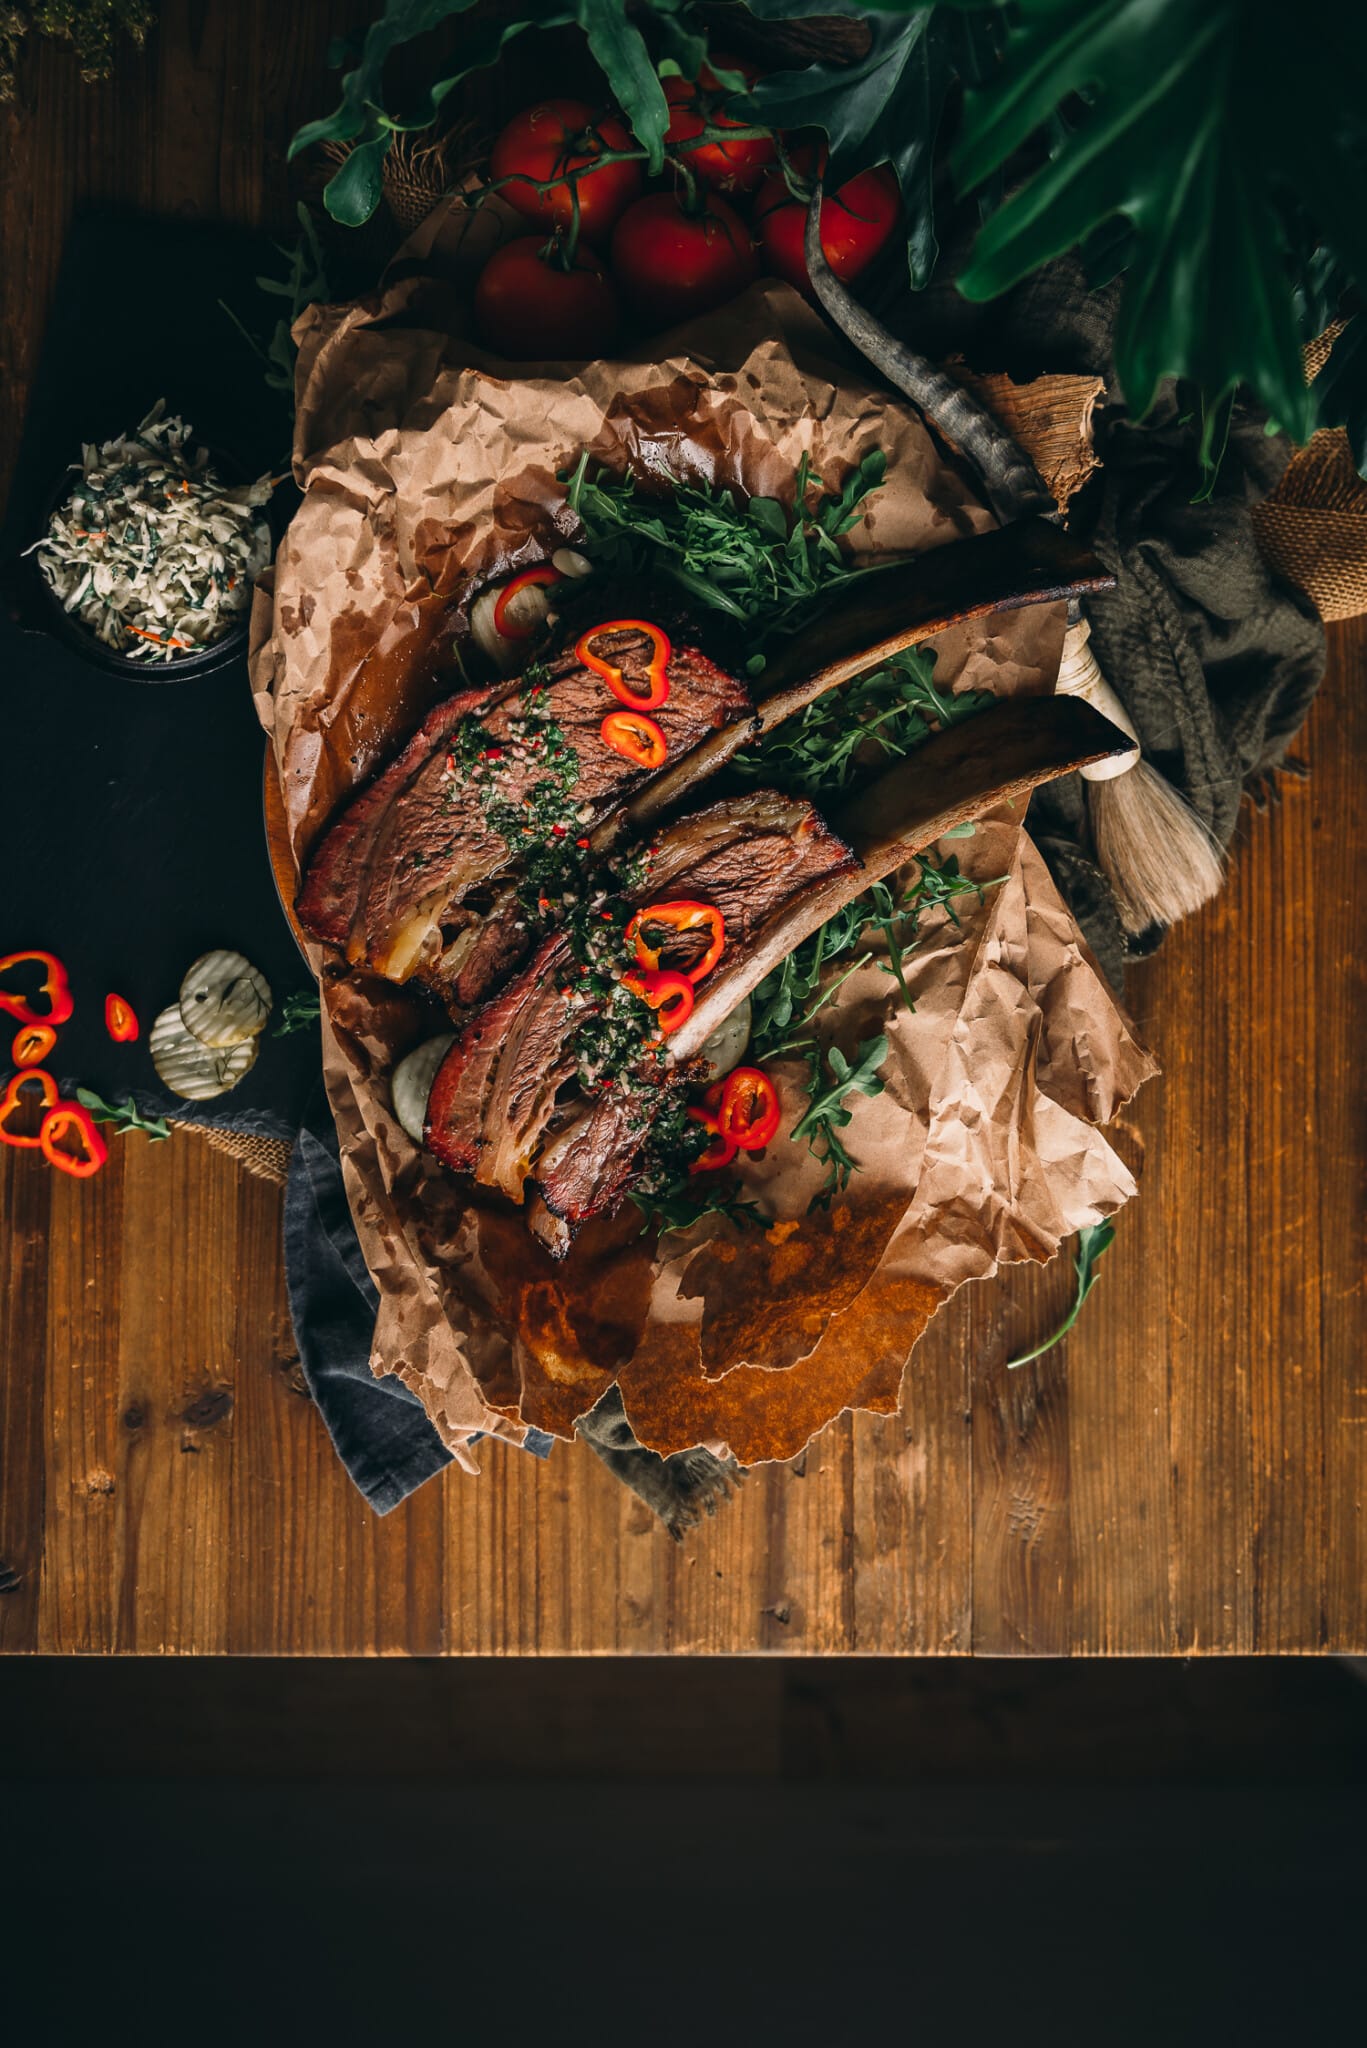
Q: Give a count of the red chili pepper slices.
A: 12